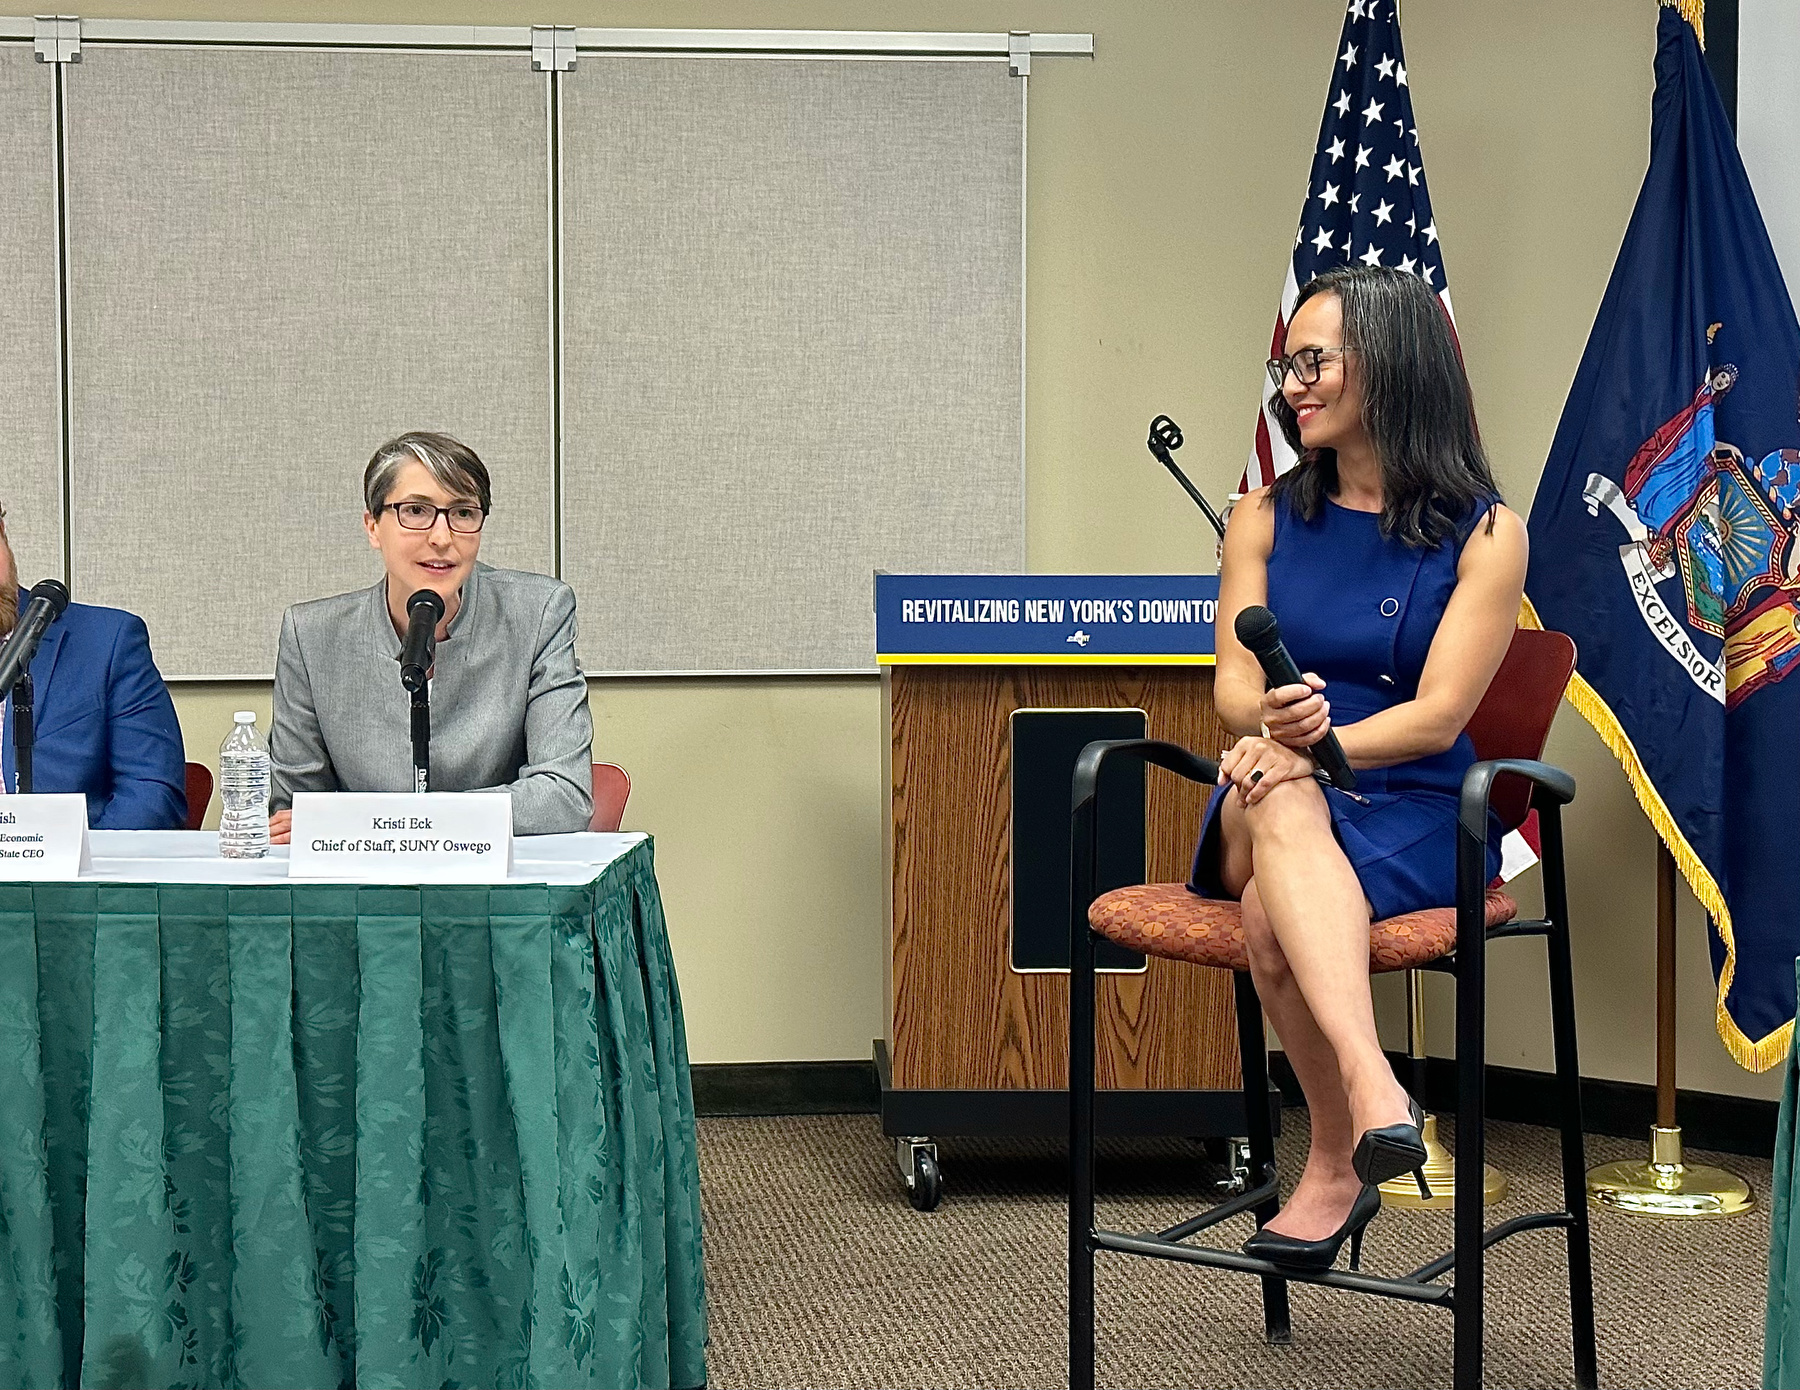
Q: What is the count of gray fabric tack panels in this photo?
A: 3